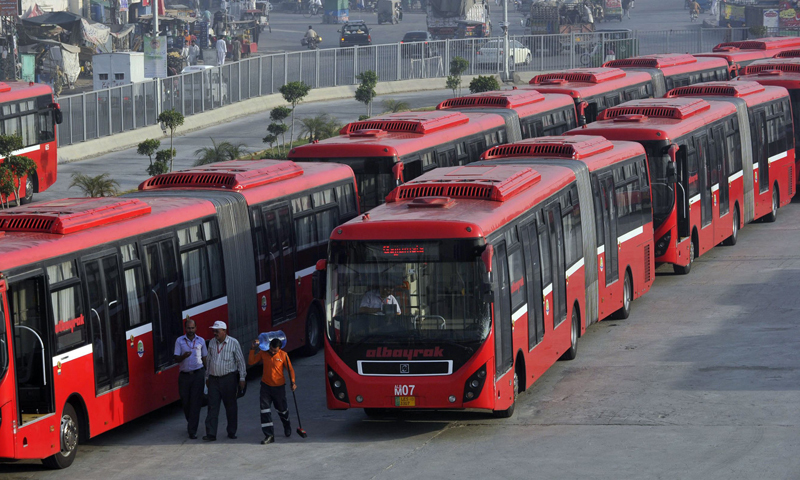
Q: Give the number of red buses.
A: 8